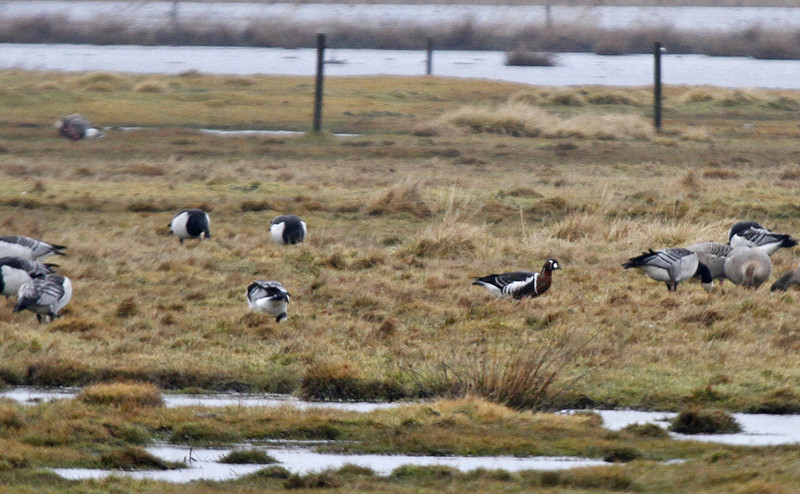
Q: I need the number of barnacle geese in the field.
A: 8